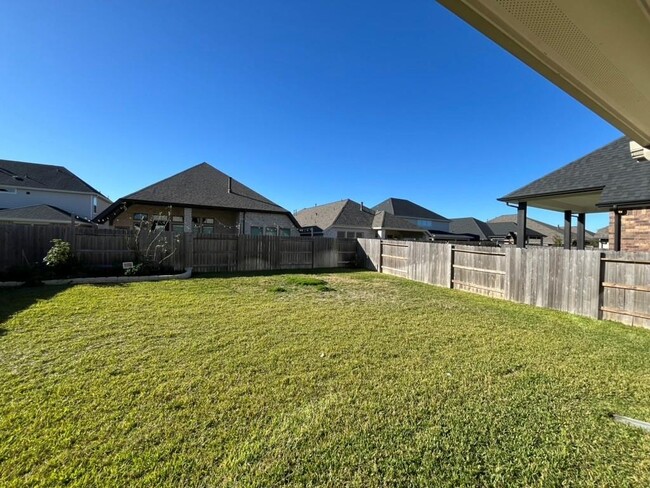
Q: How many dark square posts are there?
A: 3